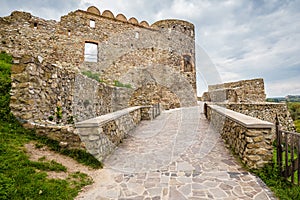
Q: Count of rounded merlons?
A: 5